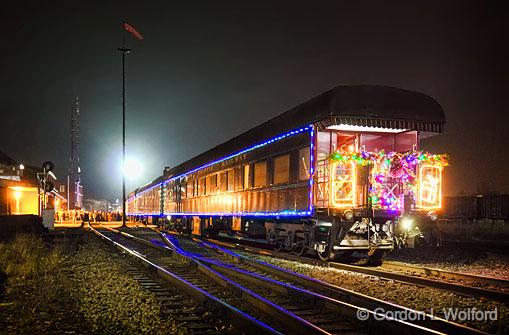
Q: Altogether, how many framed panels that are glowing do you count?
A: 2